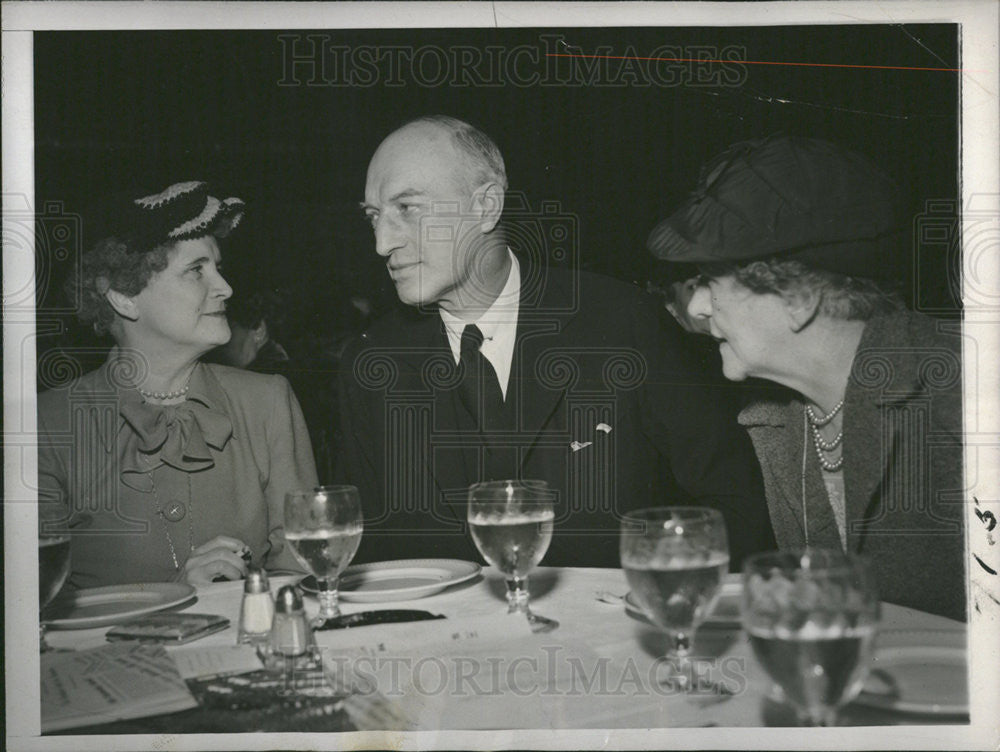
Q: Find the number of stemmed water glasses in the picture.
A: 5